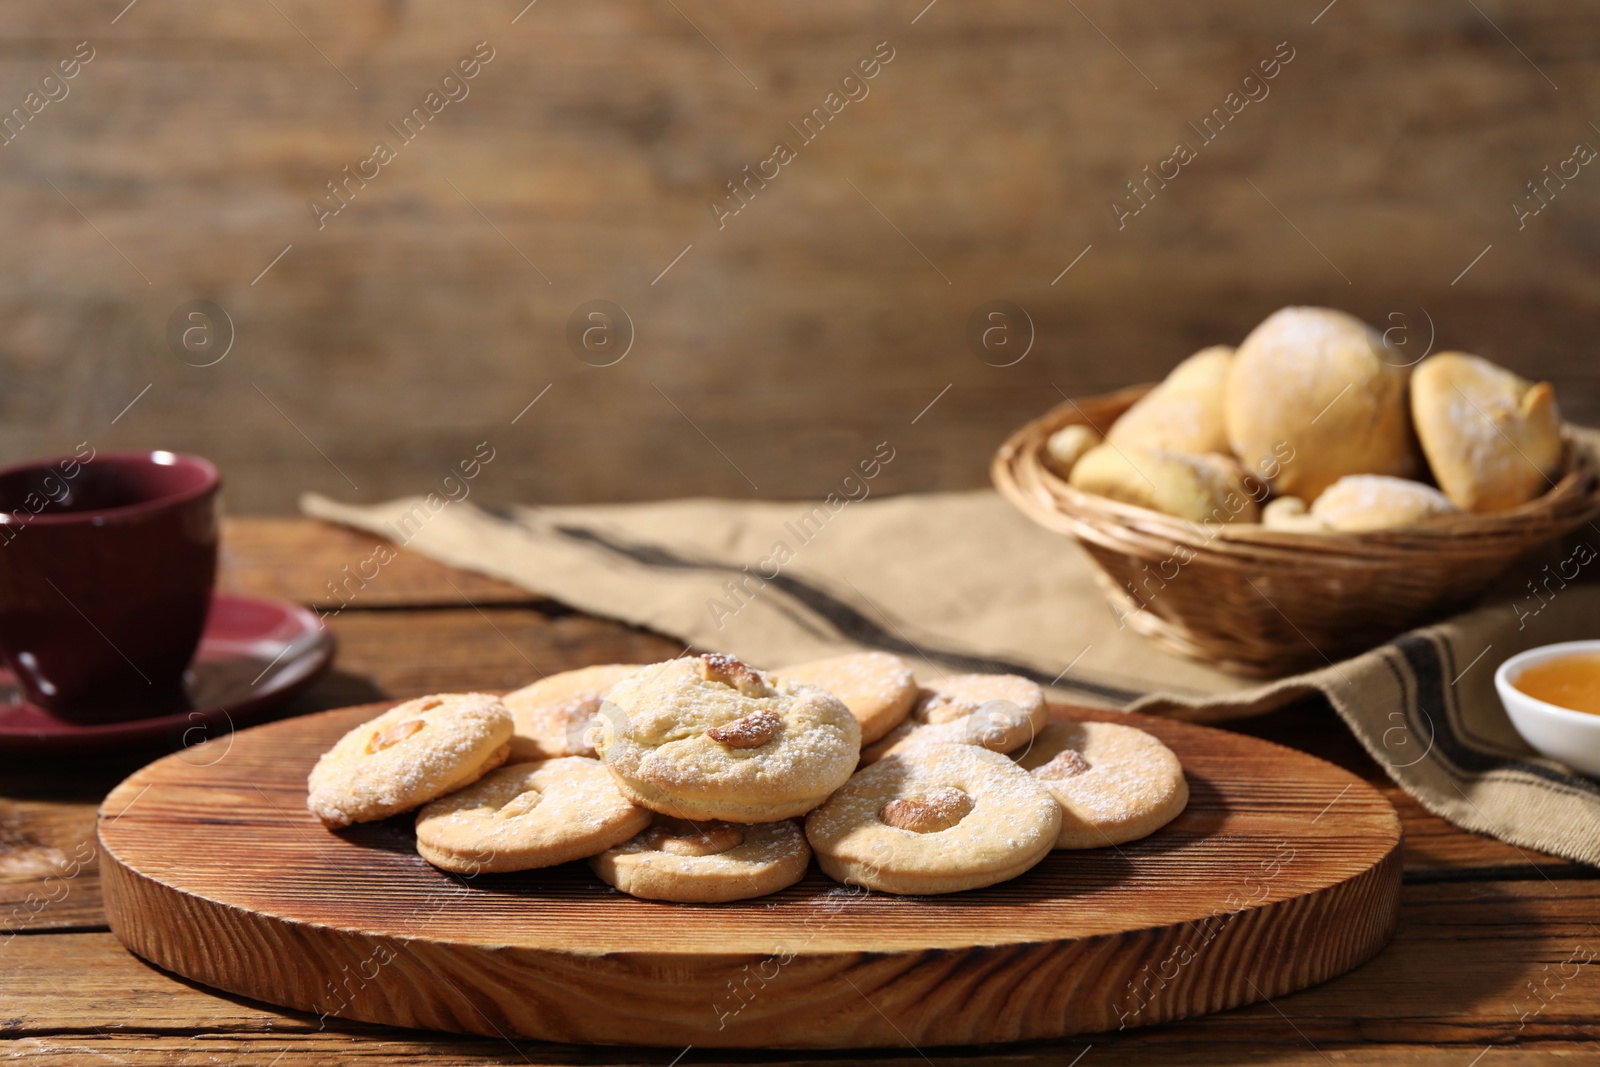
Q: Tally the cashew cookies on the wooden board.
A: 9